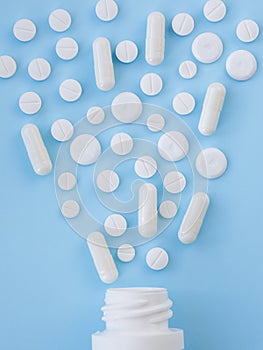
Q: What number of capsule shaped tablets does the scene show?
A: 7